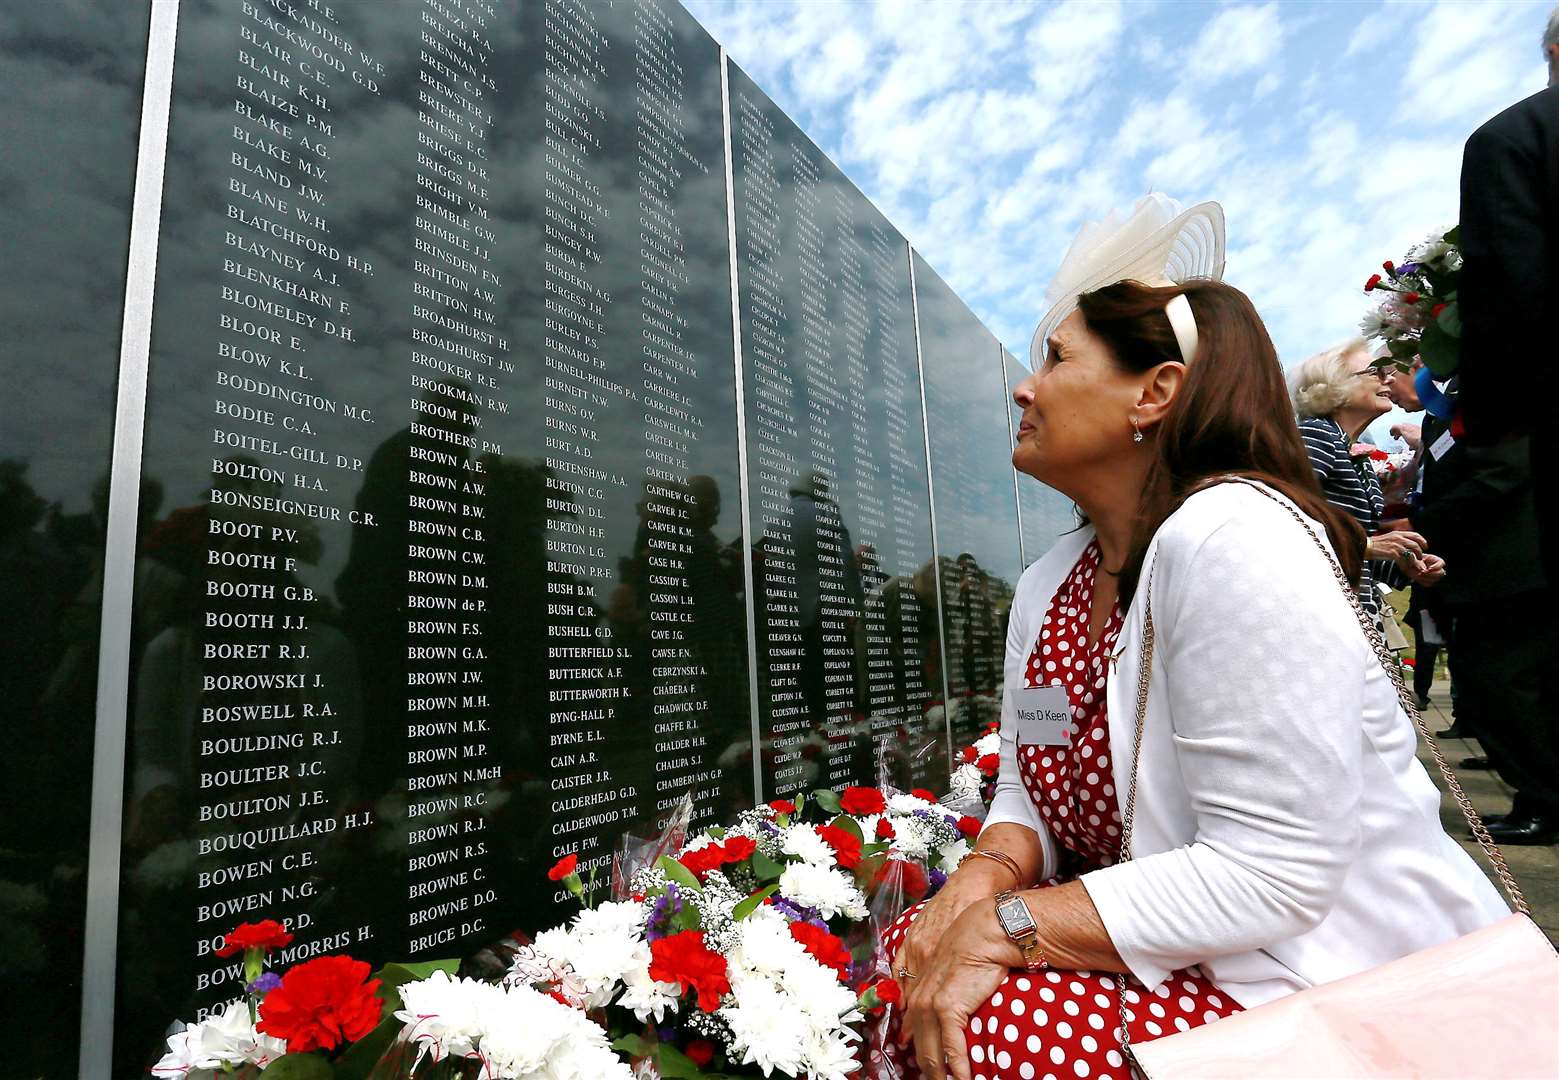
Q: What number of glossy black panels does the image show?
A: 5